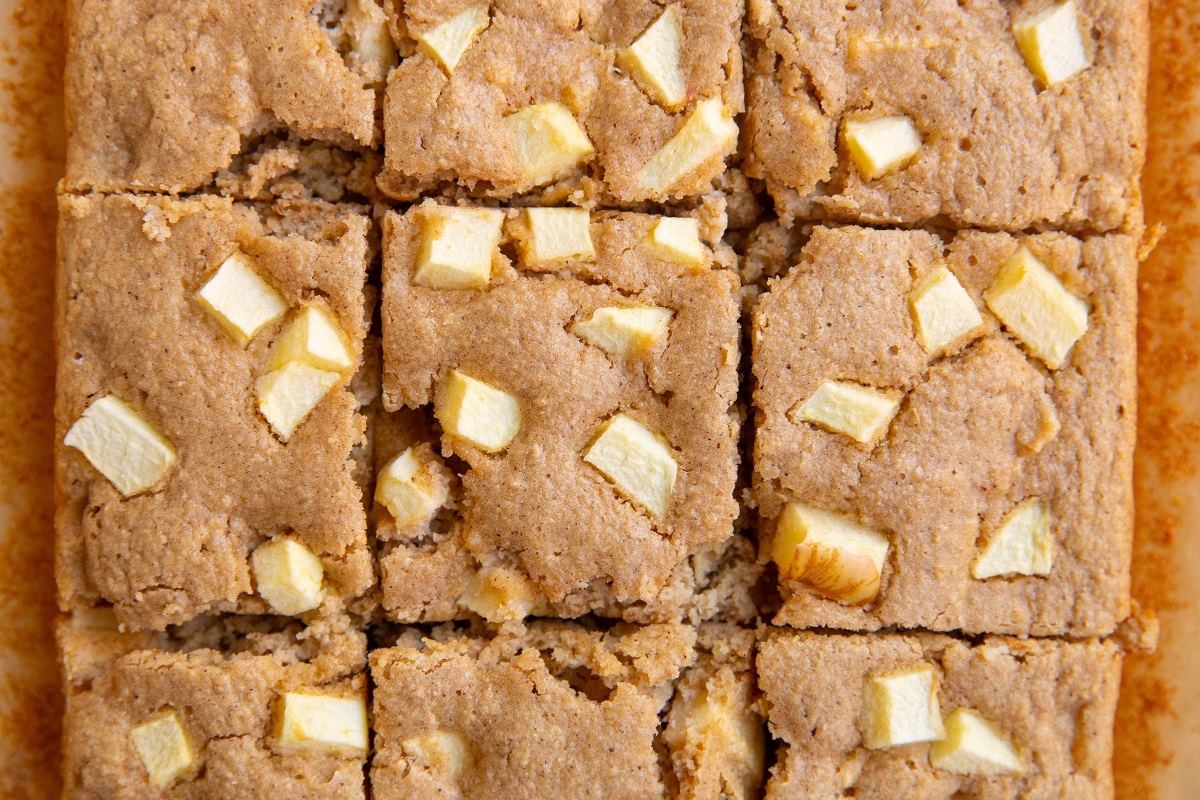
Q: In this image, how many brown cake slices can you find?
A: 9